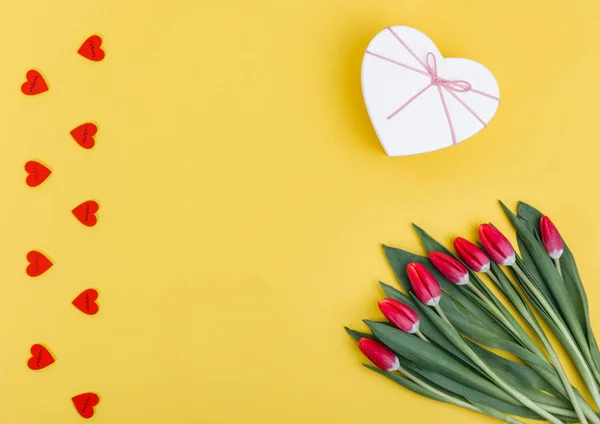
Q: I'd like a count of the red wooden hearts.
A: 9